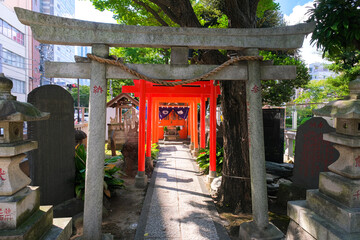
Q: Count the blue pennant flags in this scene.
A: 2